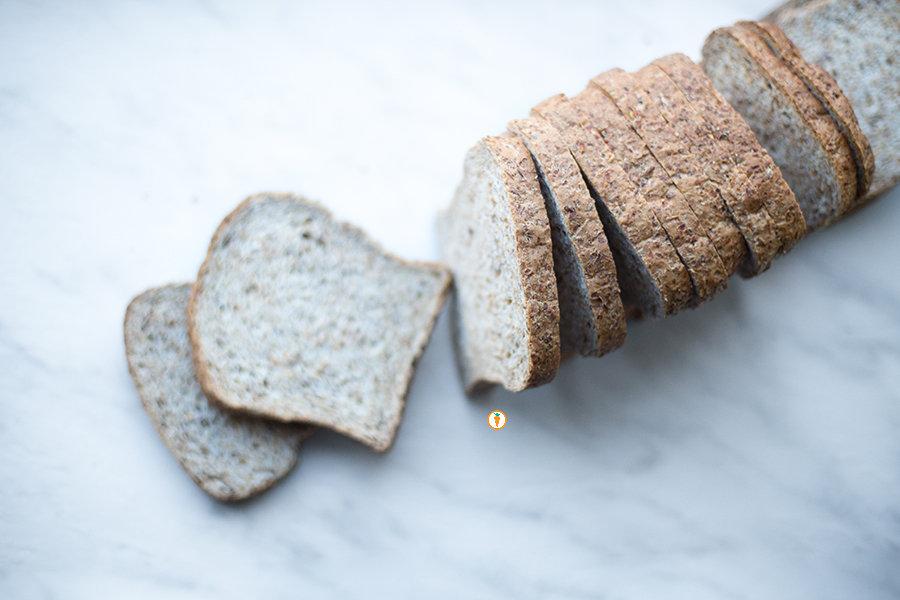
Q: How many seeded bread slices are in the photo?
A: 12